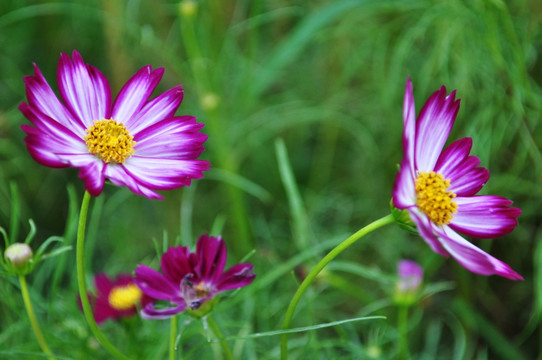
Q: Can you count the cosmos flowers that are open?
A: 4